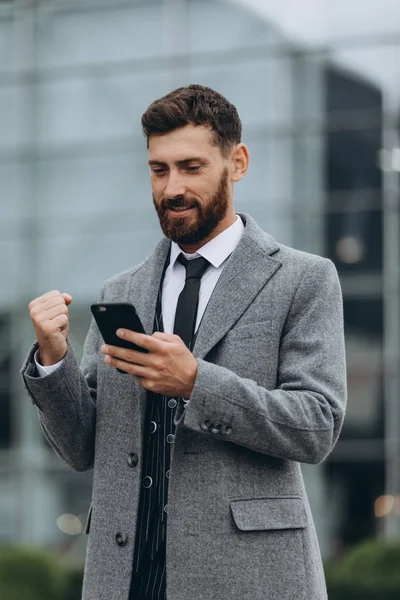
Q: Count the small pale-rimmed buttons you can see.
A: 6